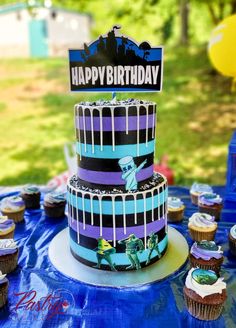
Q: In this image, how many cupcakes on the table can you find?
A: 13